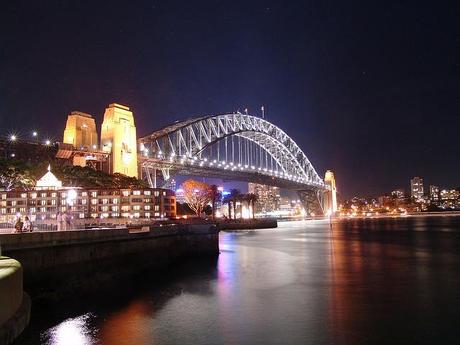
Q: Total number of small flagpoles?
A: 2